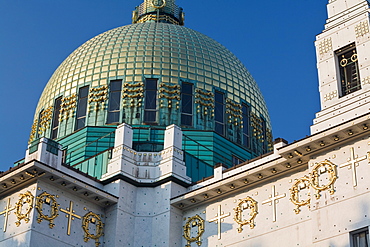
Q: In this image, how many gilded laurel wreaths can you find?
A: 7